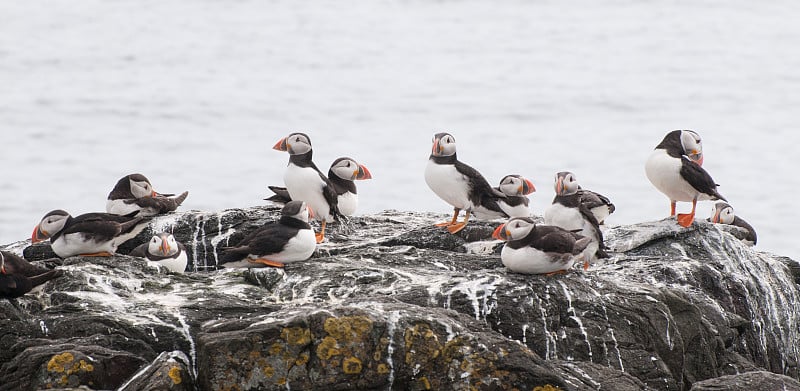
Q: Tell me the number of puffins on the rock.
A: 14